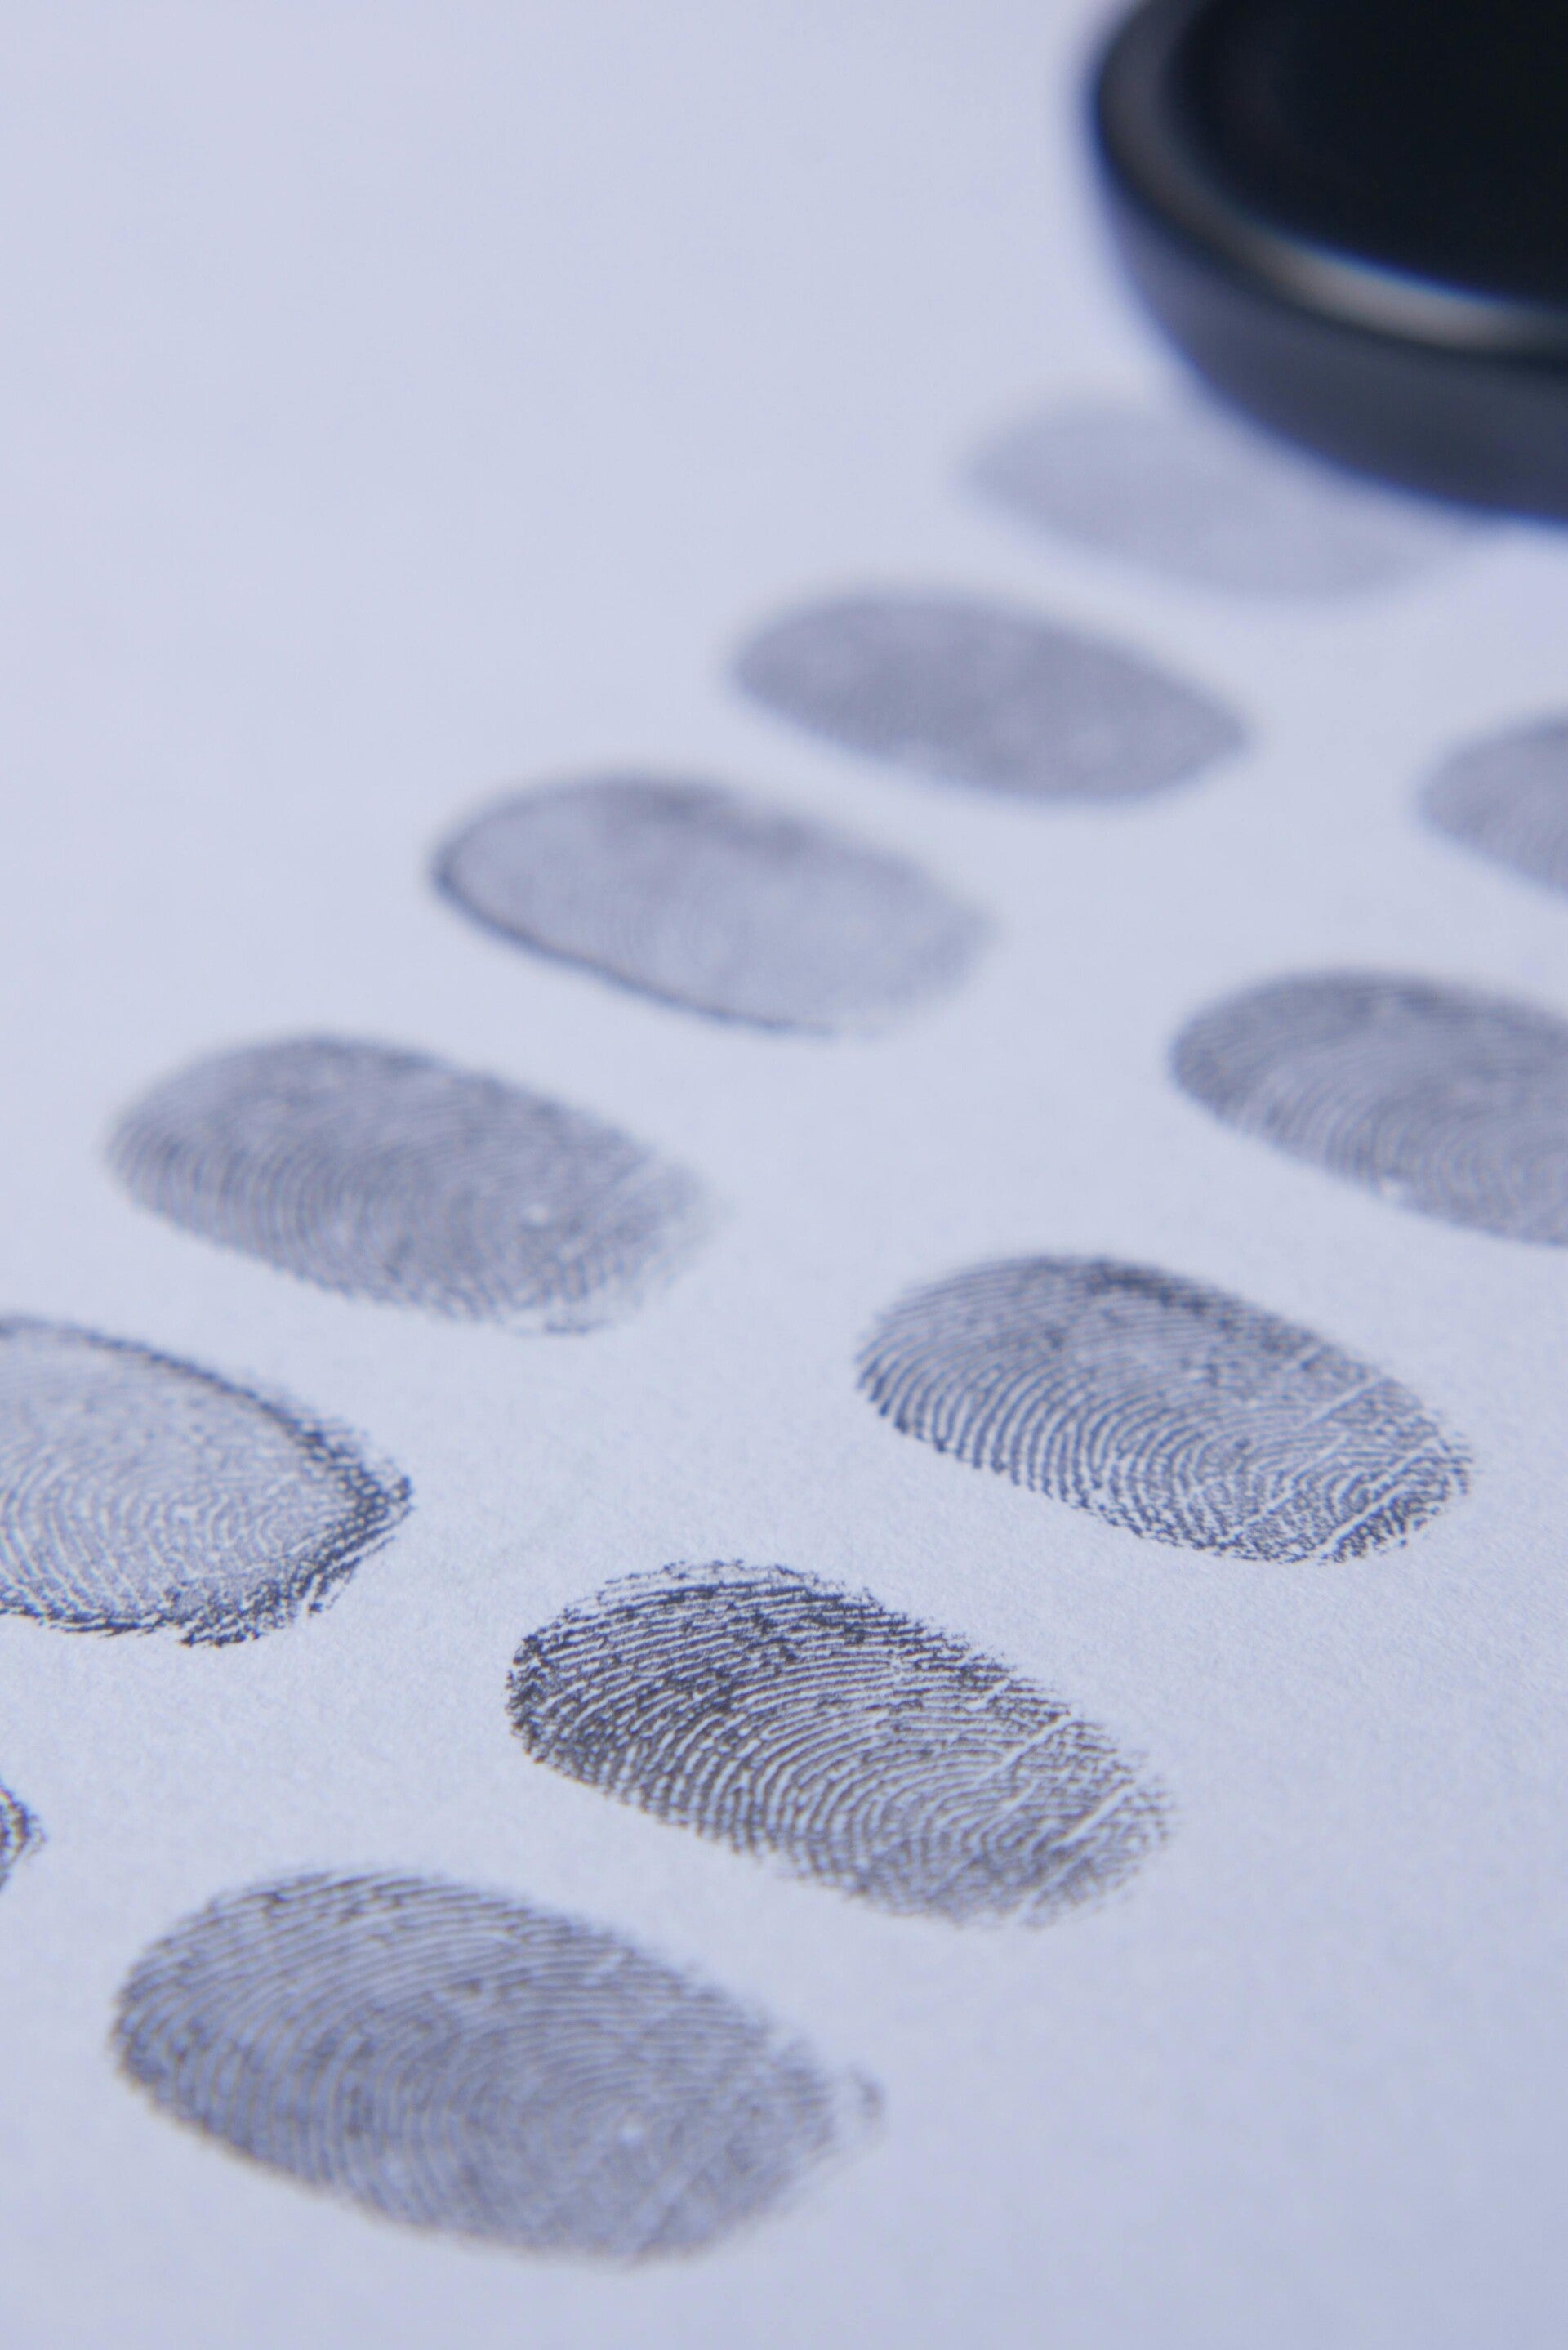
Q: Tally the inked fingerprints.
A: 11